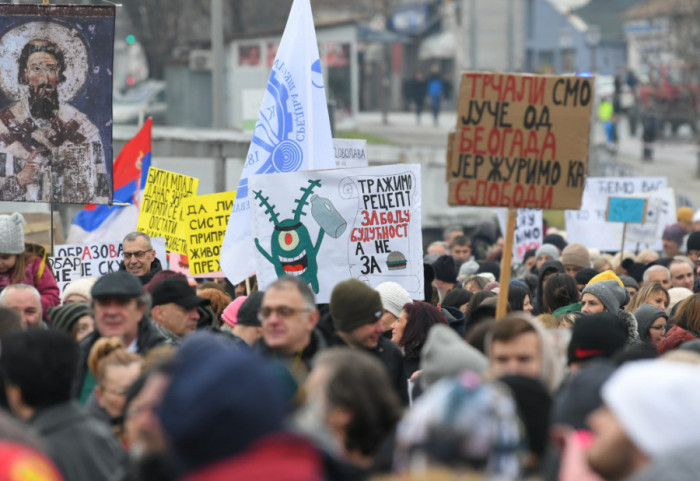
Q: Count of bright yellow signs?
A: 2